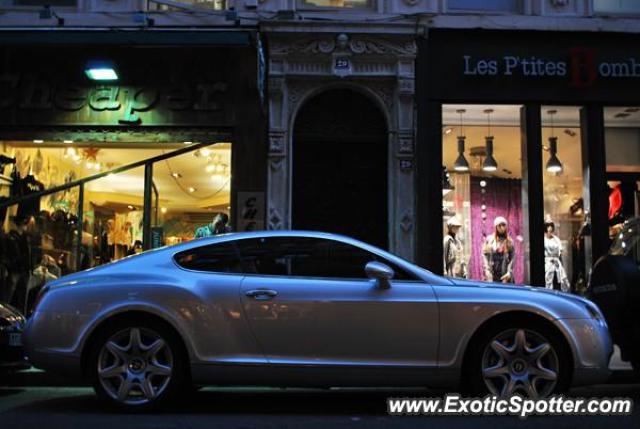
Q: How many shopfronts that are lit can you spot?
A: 2